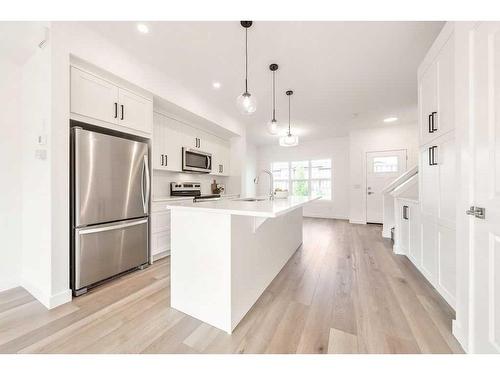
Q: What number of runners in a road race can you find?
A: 0